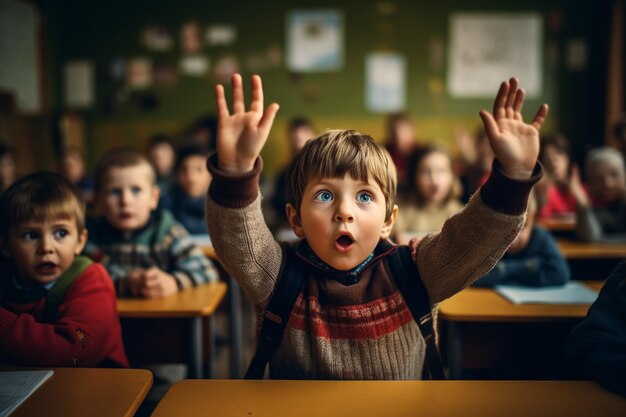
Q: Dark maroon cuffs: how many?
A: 2